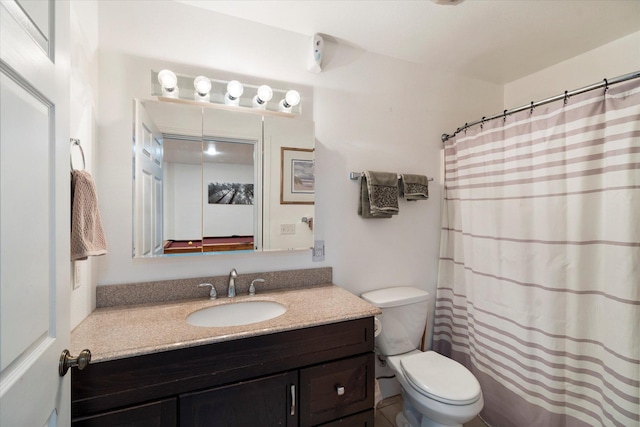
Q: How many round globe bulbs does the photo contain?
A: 5